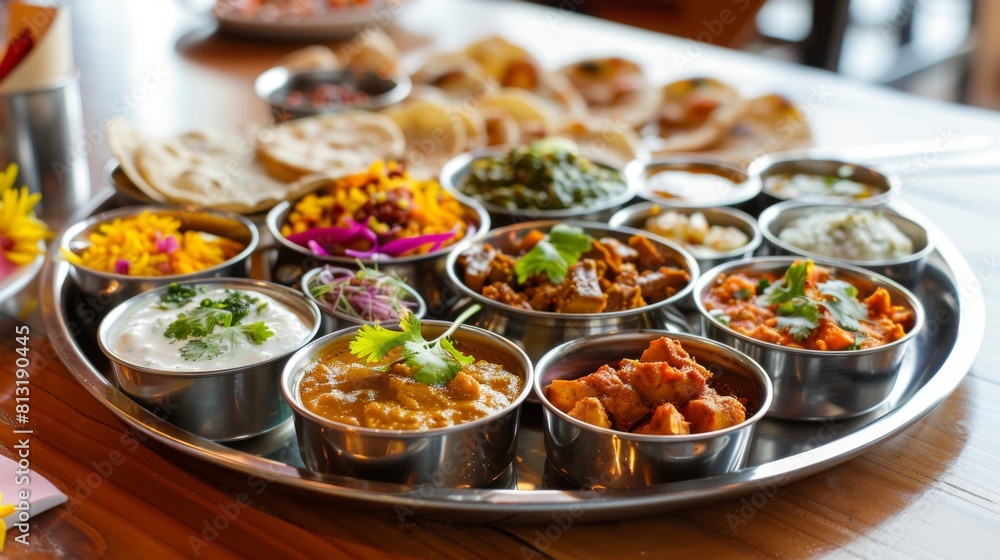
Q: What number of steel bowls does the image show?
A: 14